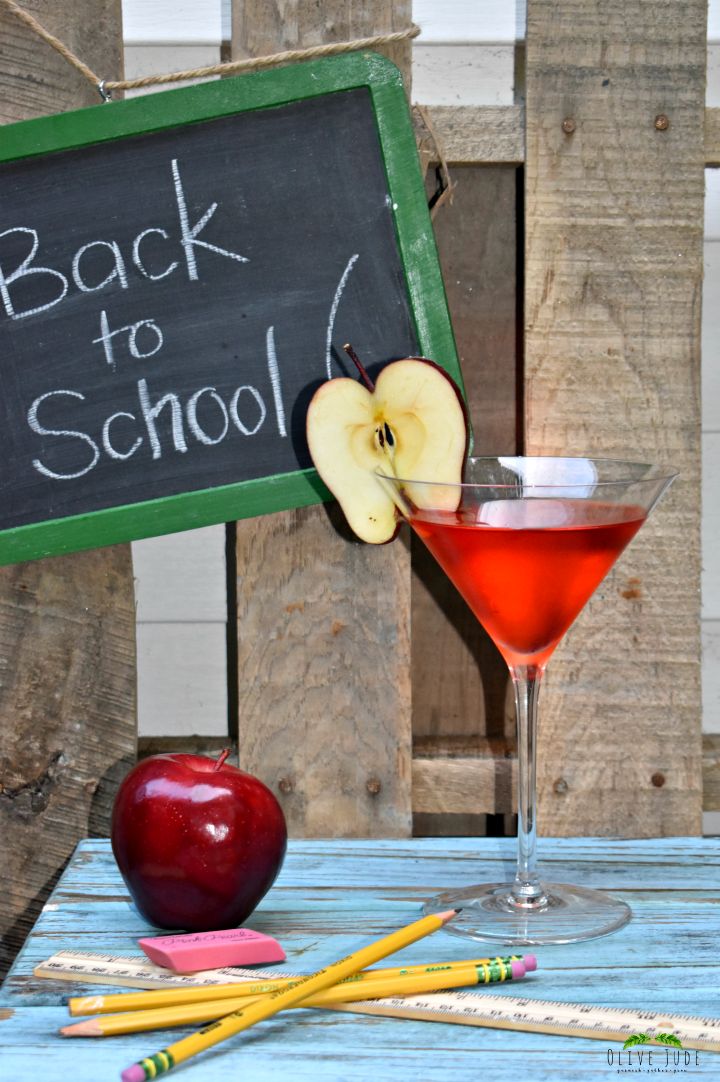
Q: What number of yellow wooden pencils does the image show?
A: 3